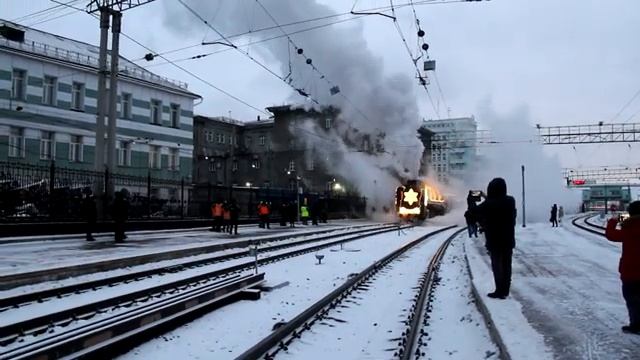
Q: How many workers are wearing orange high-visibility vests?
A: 3